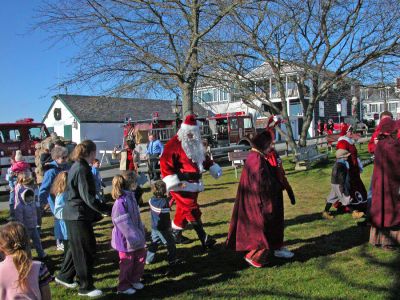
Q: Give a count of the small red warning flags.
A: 0